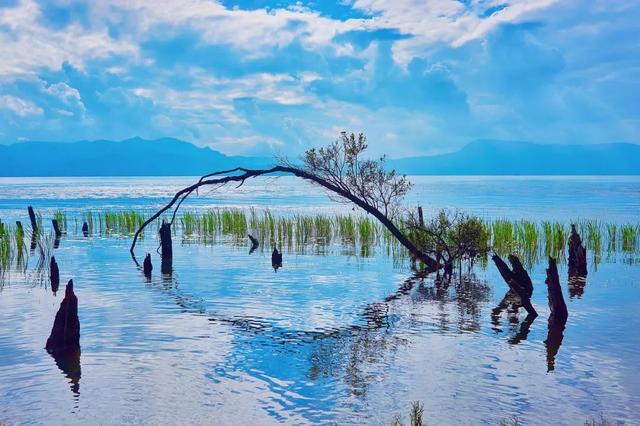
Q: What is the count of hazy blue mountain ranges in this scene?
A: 2